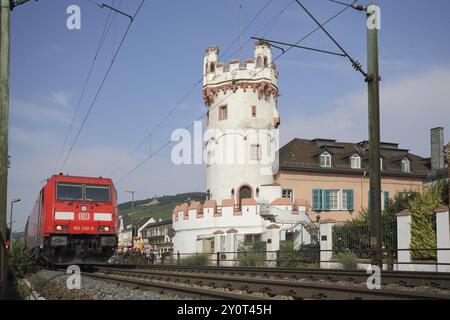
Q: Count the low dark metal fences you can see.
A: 1